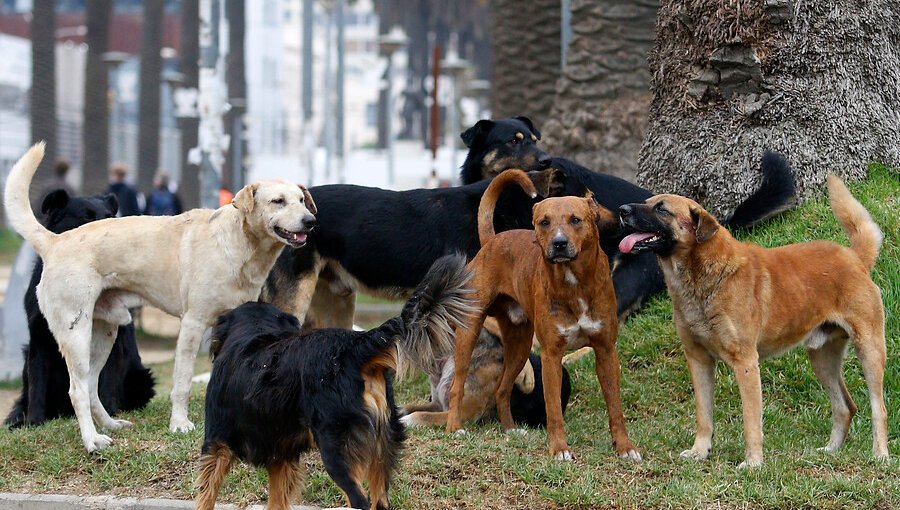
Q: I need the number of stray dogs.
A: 8